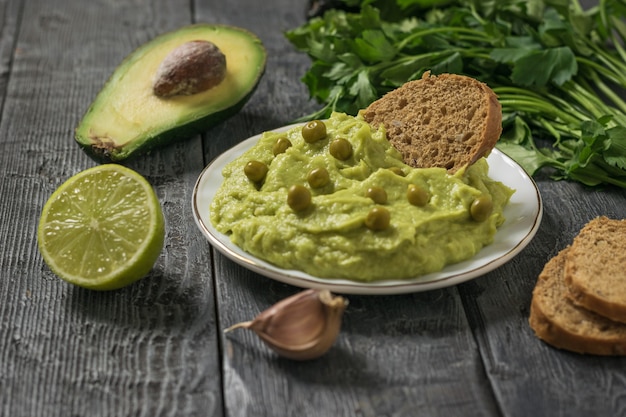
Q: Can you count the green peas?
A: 11